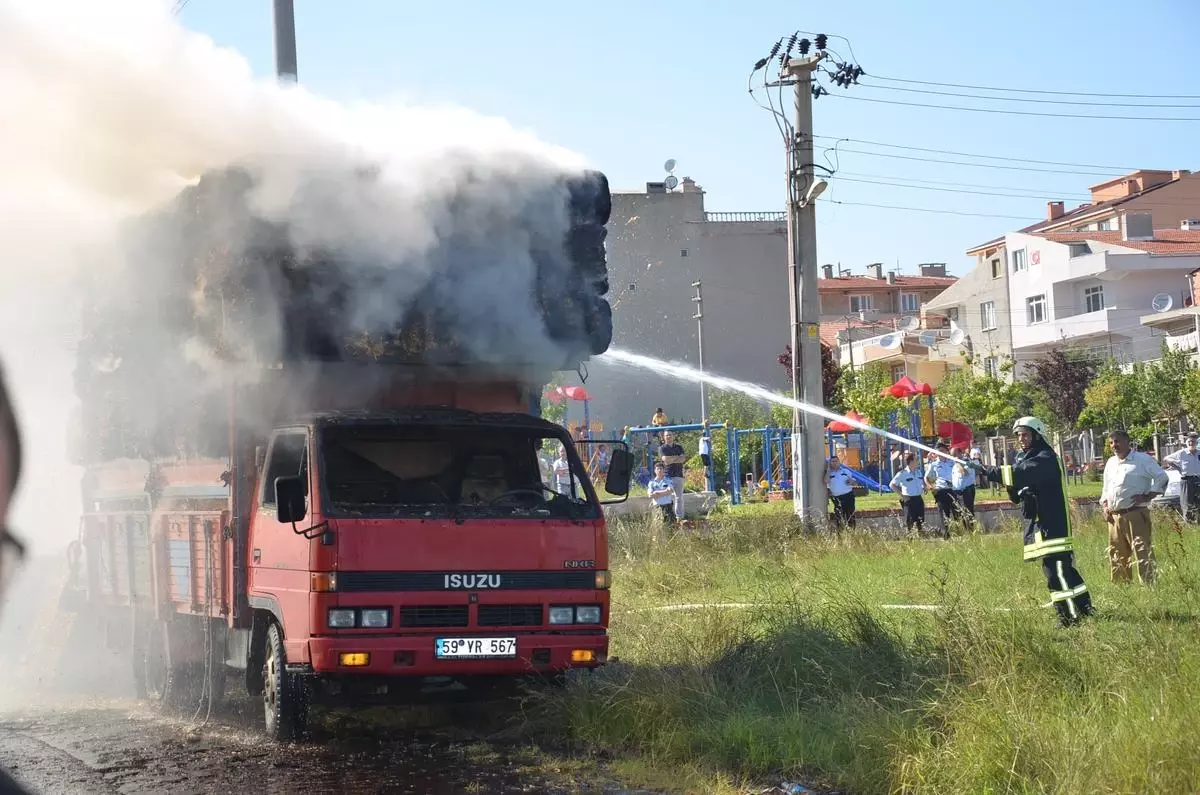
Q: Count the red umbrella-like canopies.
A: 3